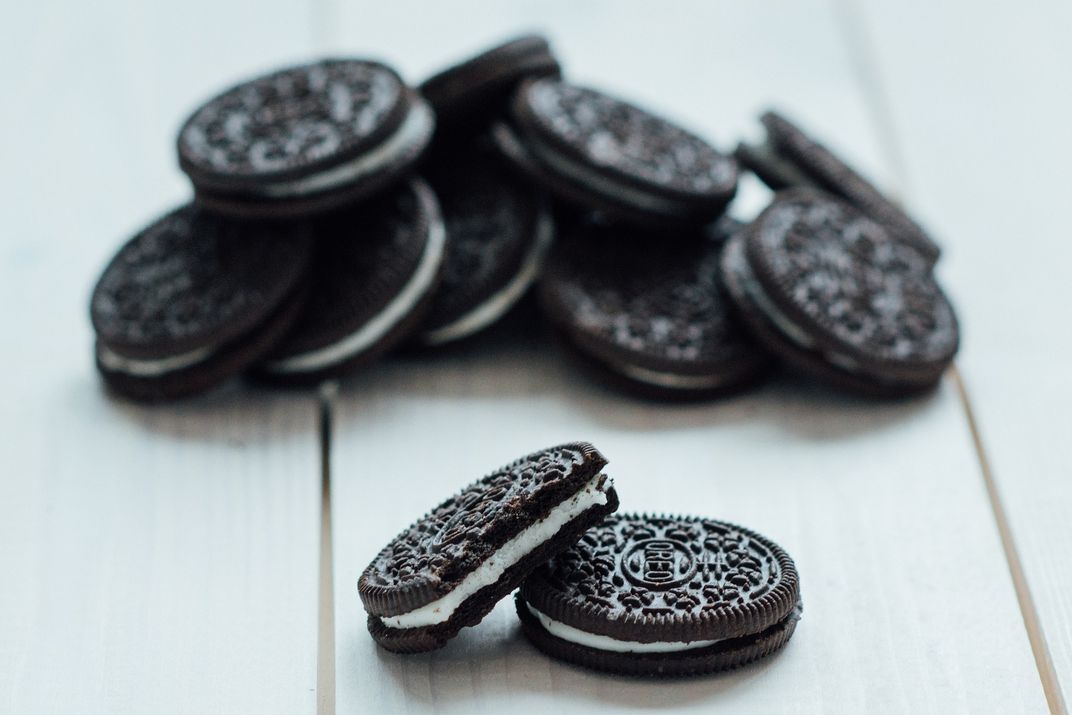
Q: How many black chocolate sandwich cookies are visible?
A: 11